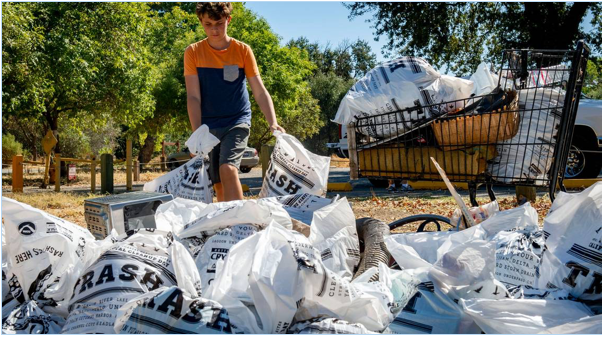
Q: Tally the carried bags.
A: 2